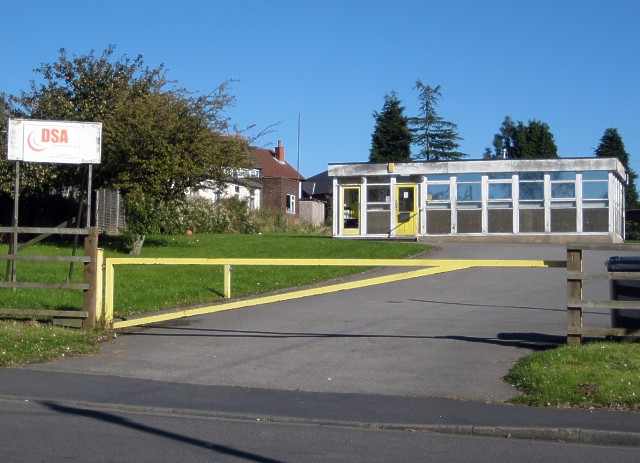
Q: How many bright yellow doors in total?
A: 2